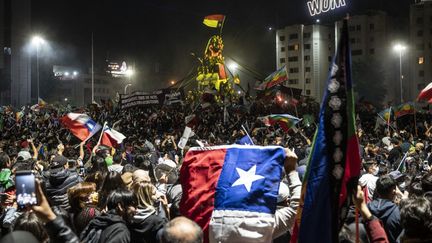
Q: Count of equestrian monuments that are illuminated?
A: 1